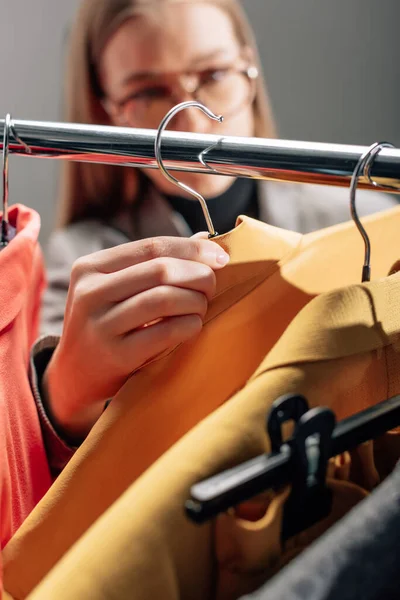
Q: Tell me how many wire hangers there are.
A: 3